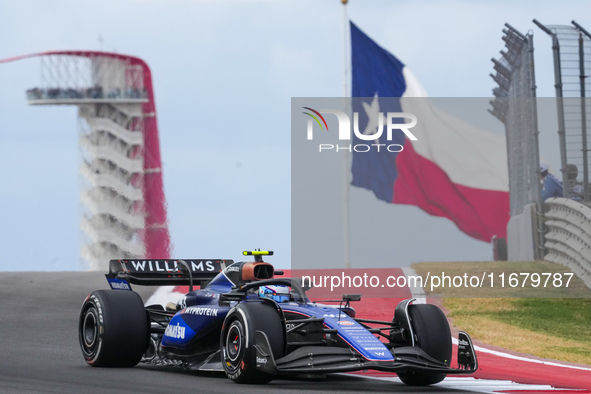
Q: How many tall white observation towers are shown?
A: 1